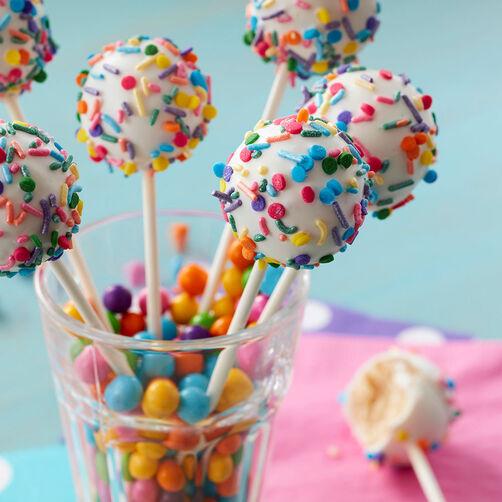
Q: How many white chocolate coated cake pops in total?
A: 7